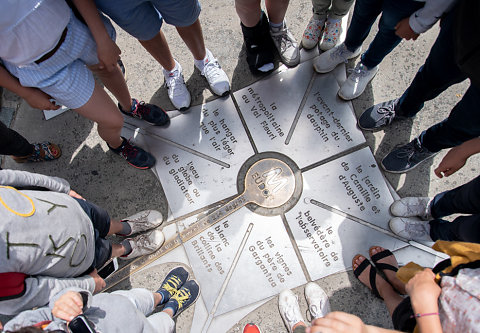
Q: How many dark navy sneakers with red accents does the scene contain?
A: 2